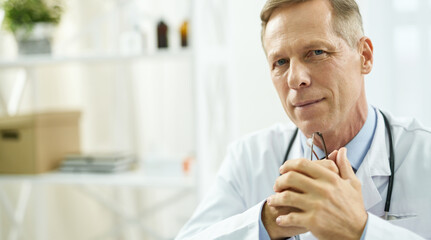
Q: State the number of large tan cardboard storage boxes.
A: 1